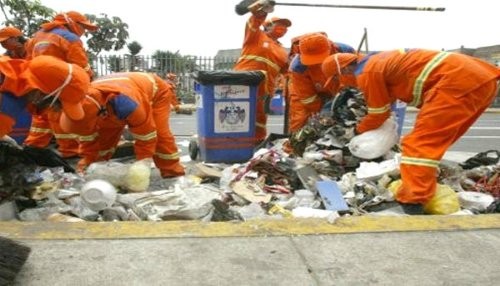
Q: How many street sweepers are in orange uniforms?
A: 7